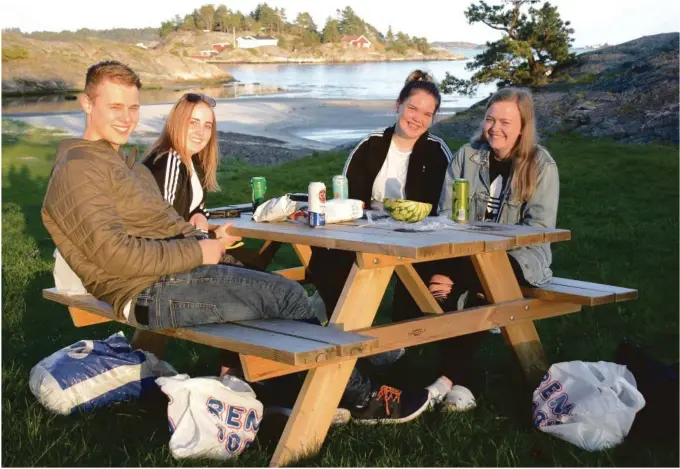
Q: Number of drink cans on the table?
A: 4